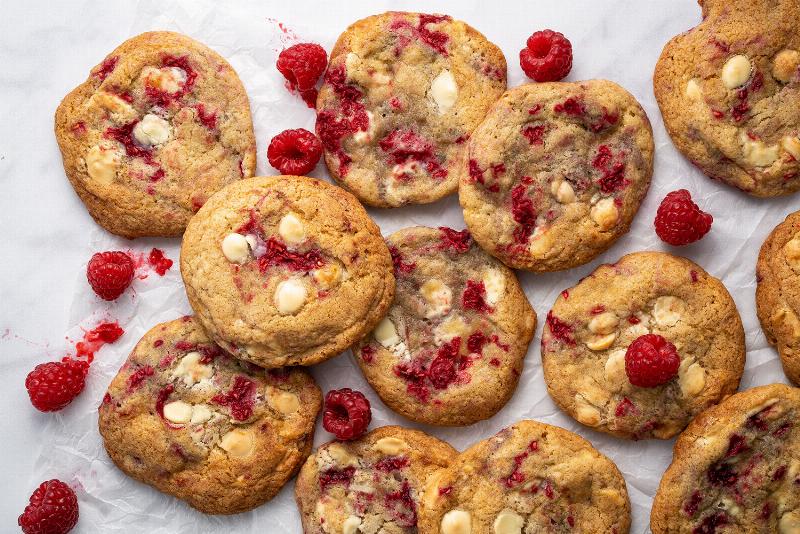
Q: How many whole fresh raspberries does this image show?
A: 9